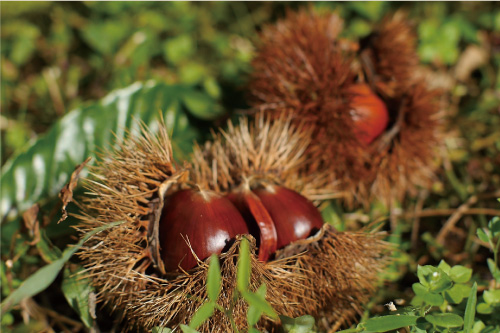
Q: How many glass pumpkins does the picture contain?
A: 0